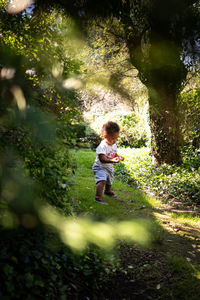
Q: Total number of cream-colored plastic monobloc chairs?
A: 0